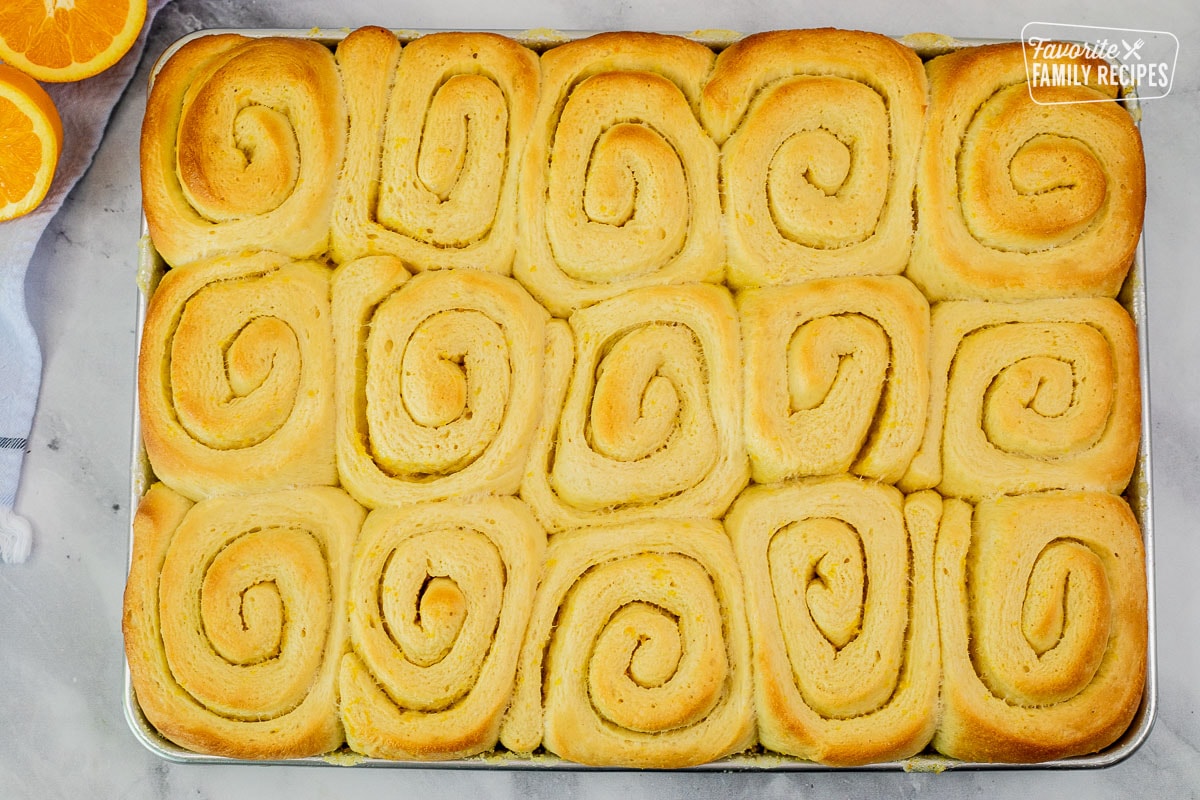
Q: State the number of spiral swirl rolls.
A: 15